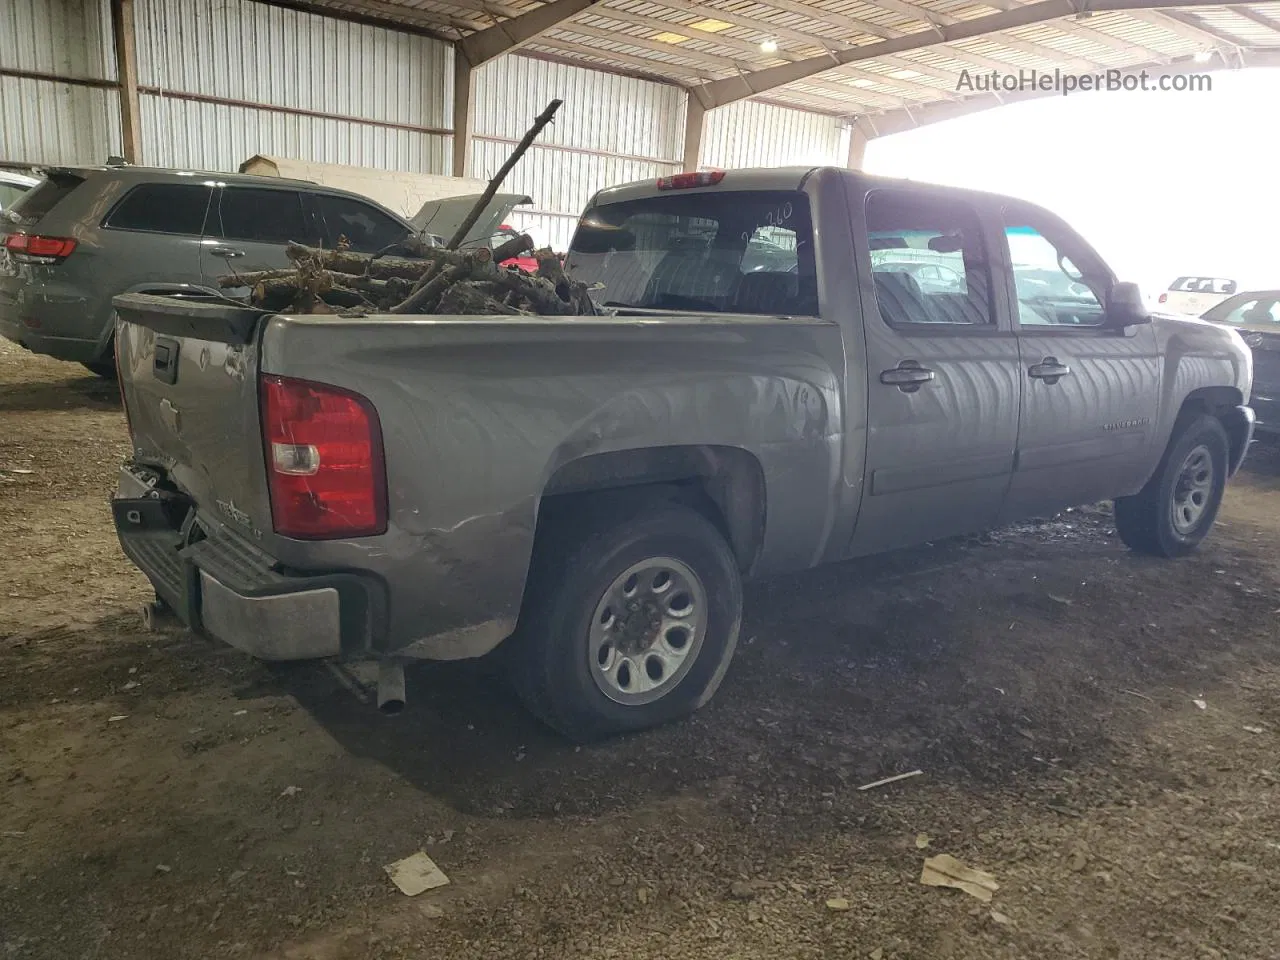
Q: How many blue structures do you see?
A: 0